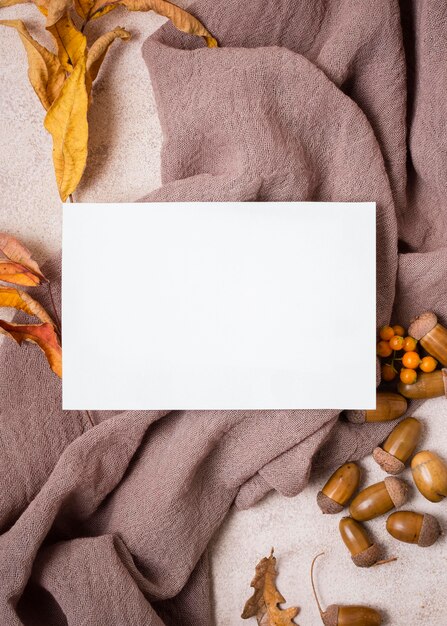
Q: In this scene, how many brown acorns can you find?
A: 10